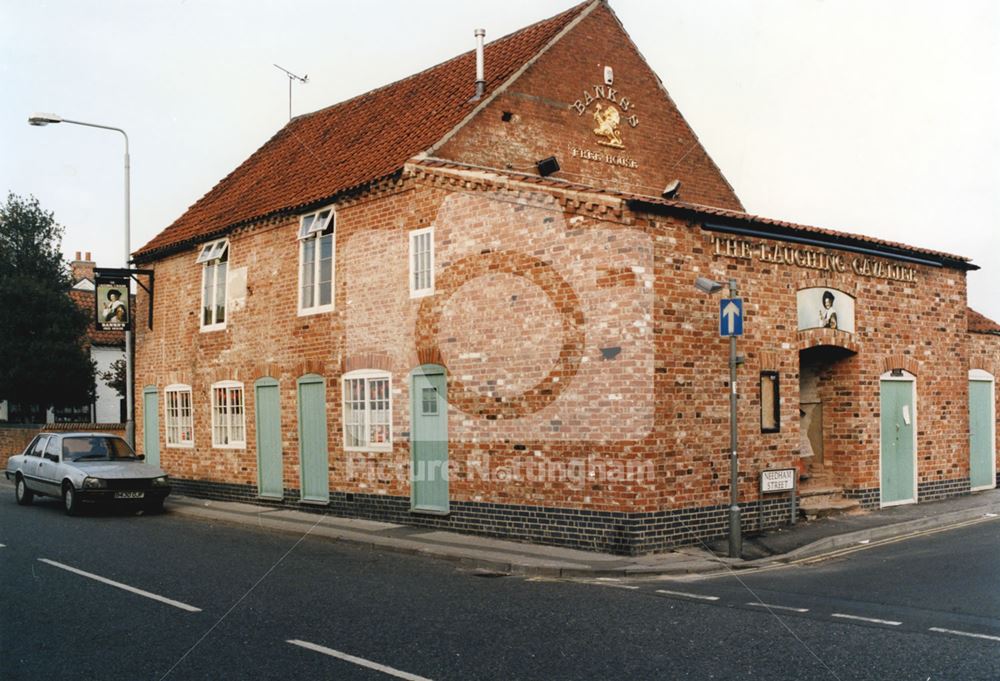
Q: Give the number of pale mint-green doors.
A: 6